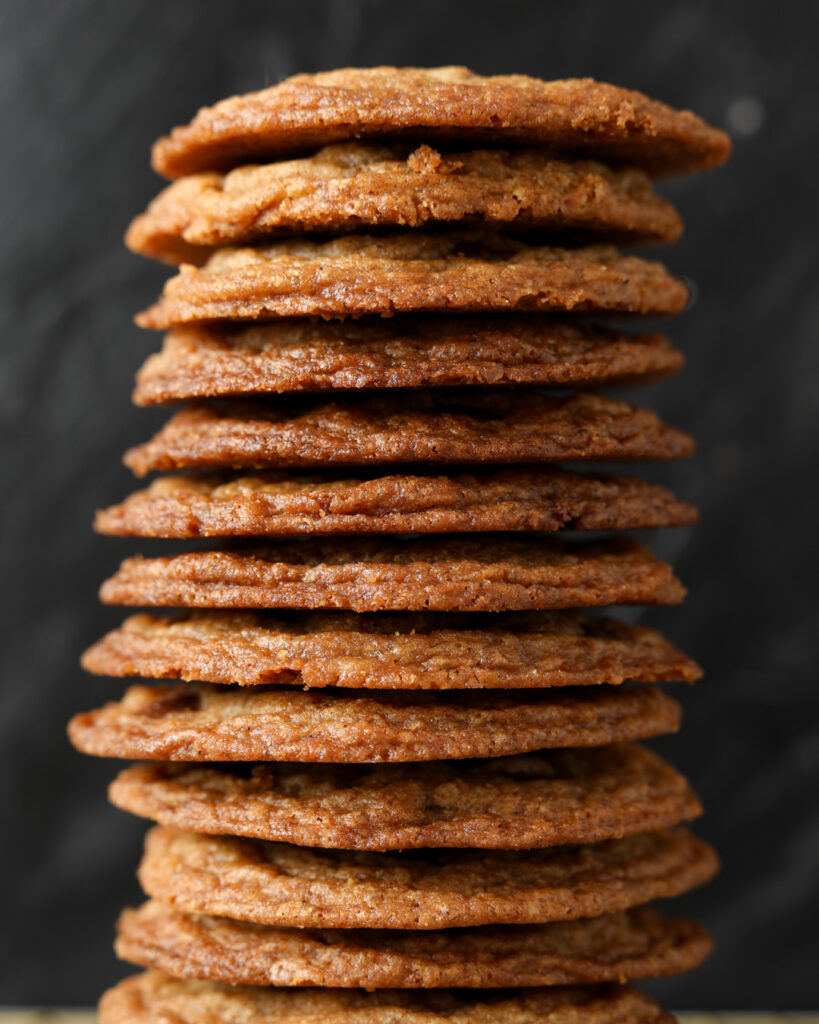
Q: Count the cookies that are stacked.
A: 13